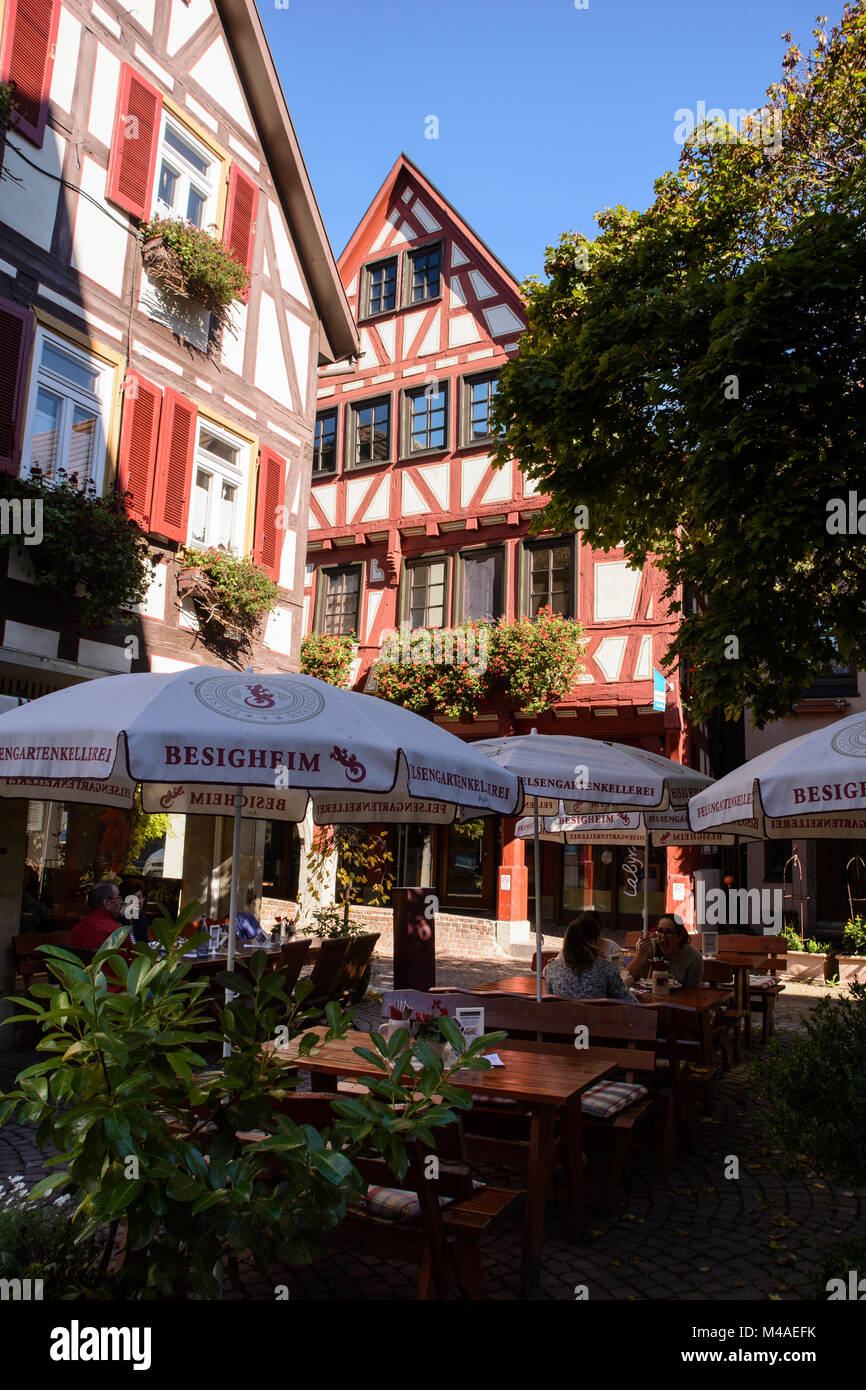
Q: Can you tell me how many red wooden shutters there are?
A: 7